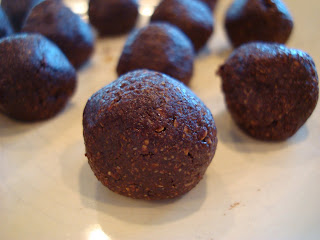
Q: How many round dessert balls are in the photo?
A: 11